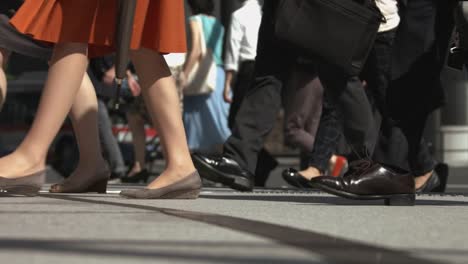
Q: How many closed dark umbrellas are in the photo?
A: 1